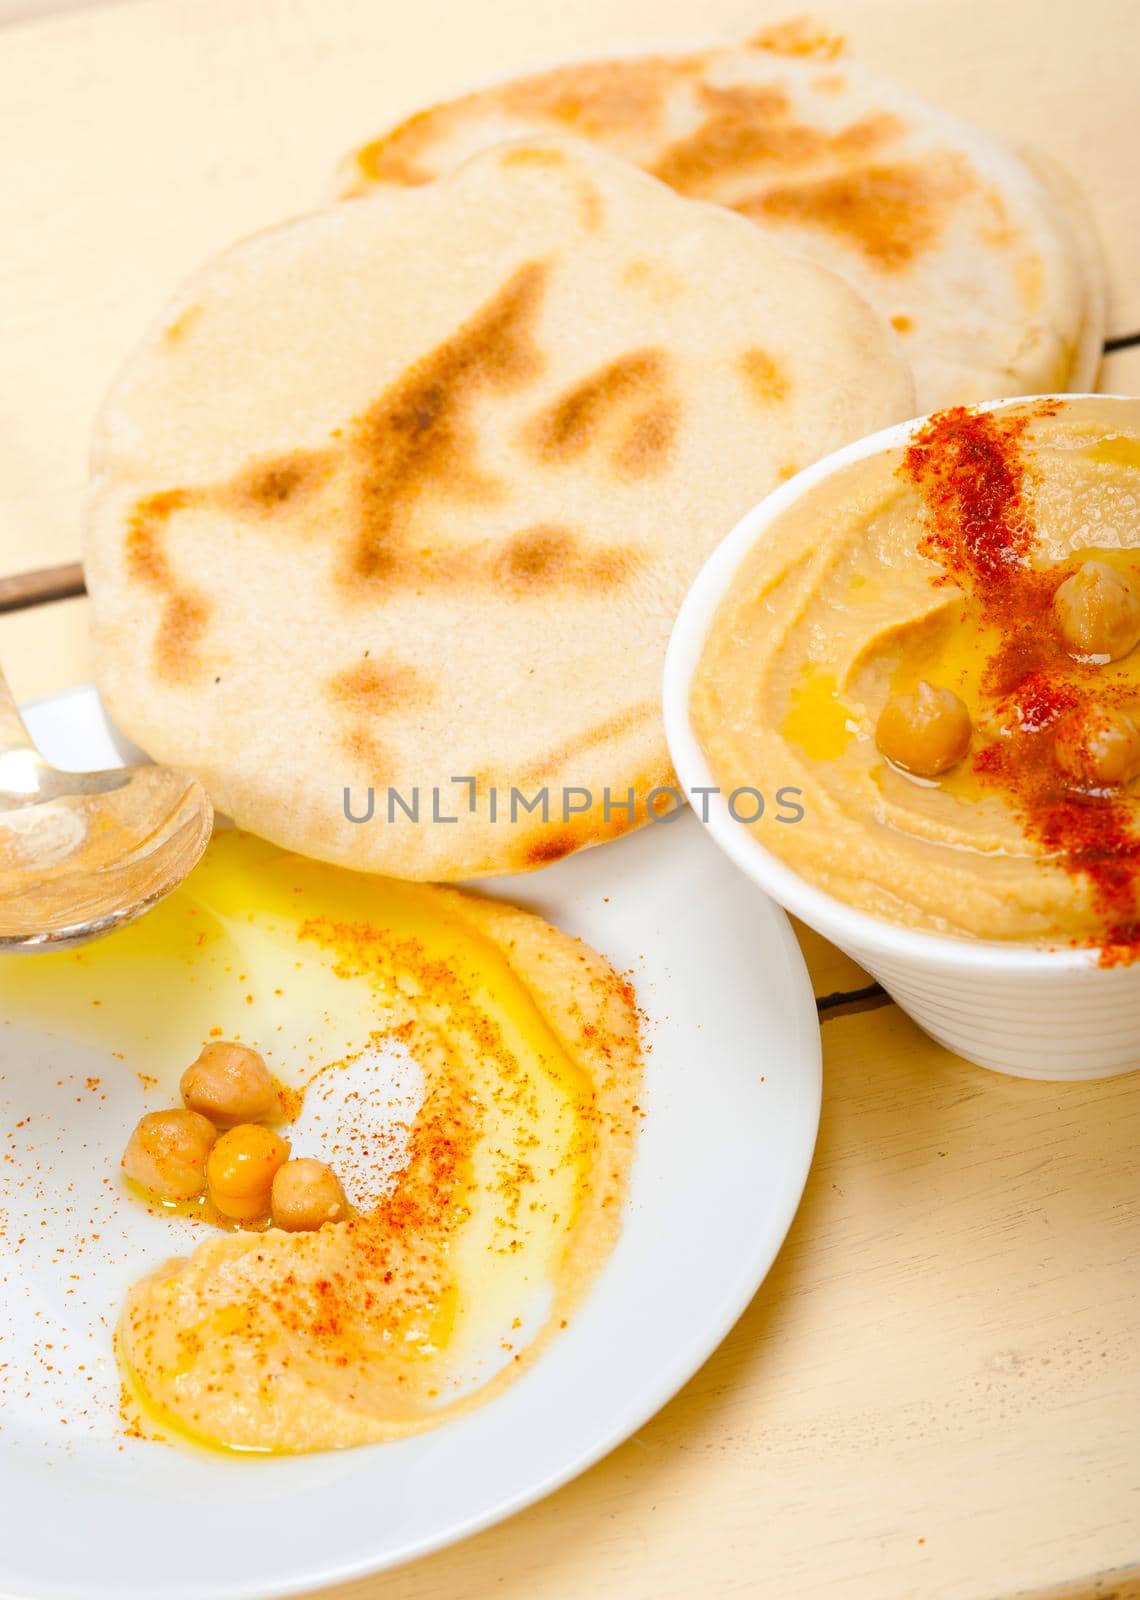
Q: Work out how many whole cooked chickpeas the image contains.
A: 7